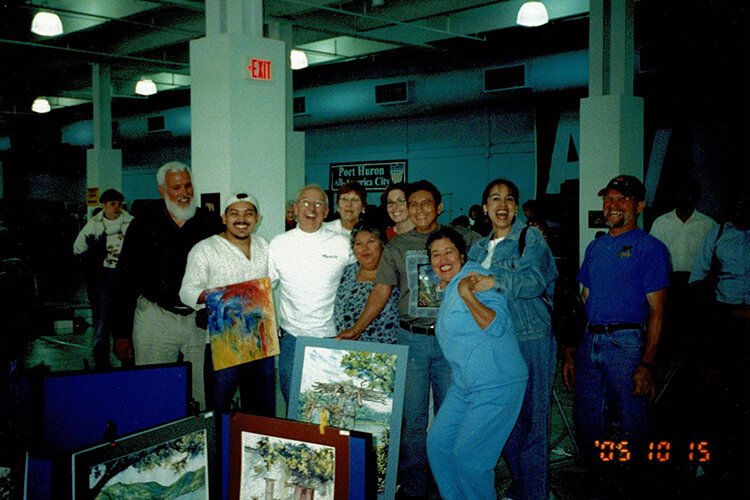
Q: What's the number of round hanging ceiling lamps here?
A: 5